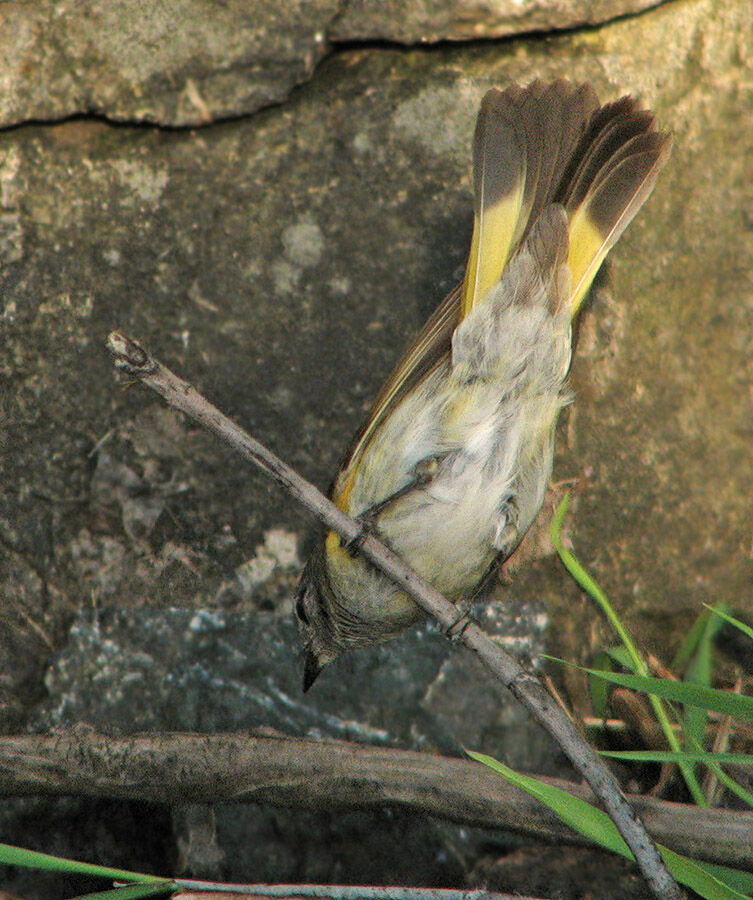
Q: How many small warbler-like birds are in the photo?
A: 1